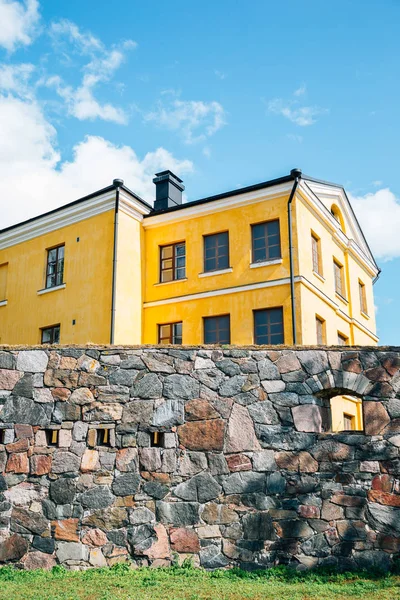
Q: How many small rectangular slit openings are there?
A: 4